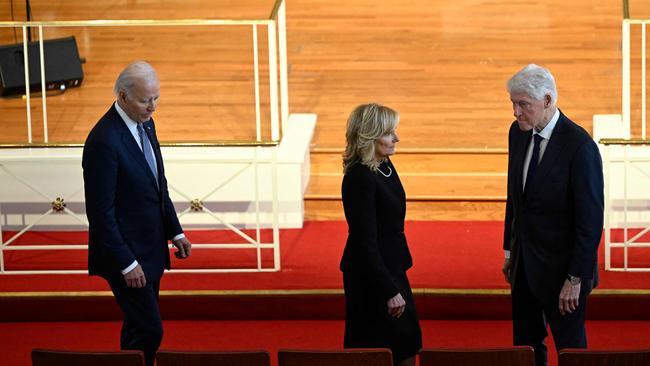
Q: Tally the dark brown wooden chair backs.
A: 5